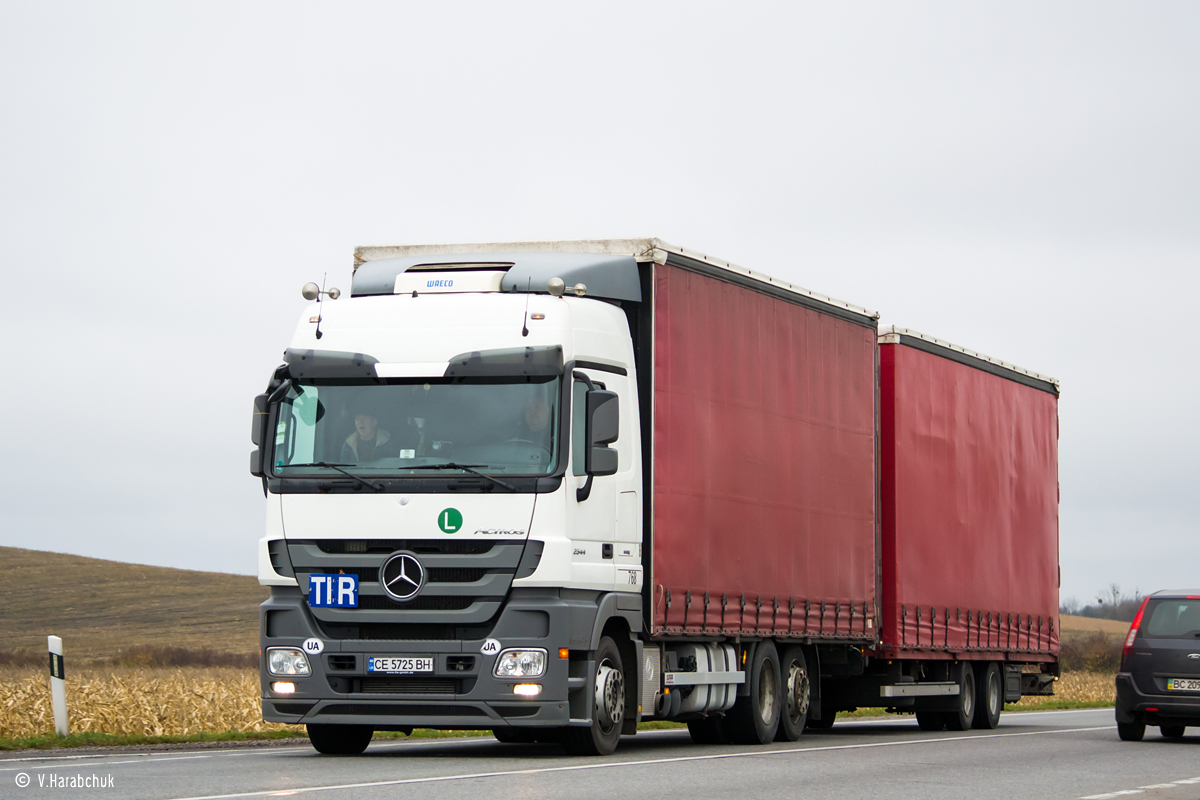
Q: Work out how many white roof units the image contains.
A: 1